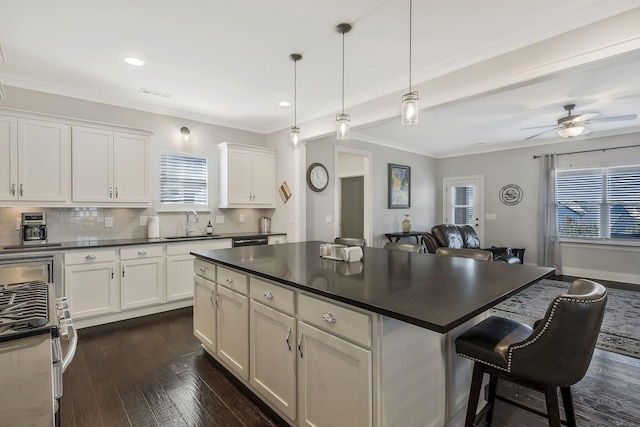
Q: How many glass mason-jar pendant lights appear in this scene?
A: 3